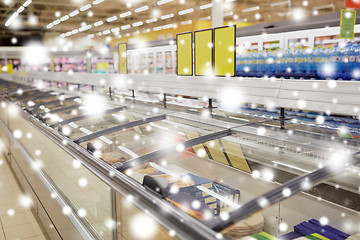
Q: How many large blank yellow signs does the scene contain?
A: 3